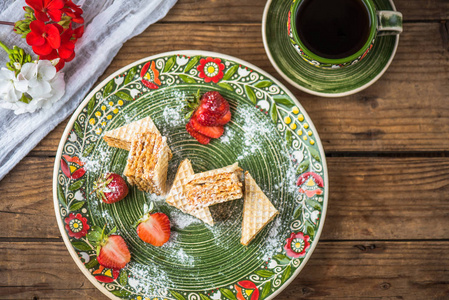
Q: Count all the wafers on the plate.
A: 5